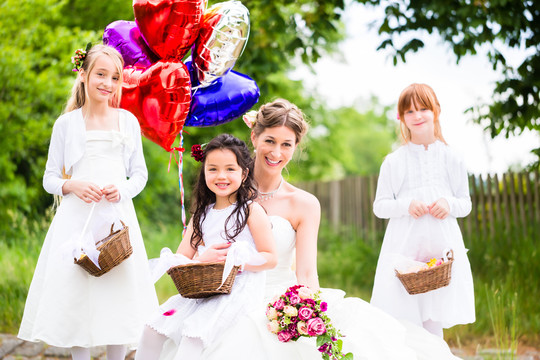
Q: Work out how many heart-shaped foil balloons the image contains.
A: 5